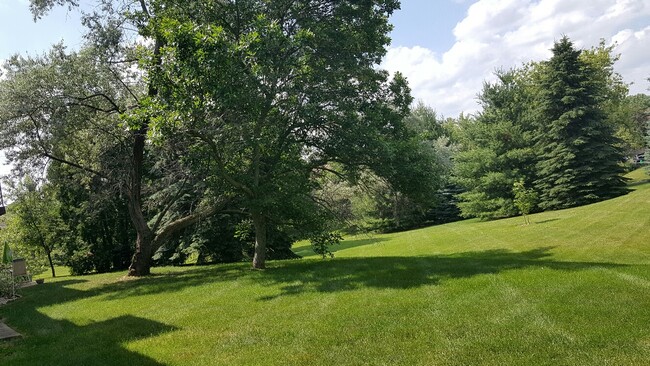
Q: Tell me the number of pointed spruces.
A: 1